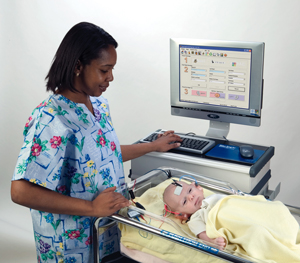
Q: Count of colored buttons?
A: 3